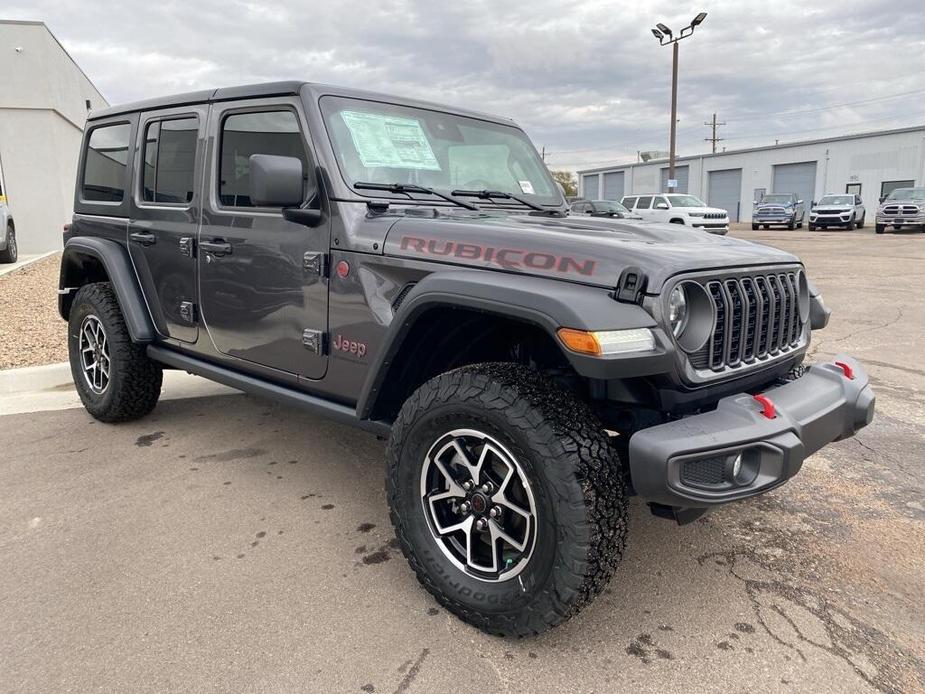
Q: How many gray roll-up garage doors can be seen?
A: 5